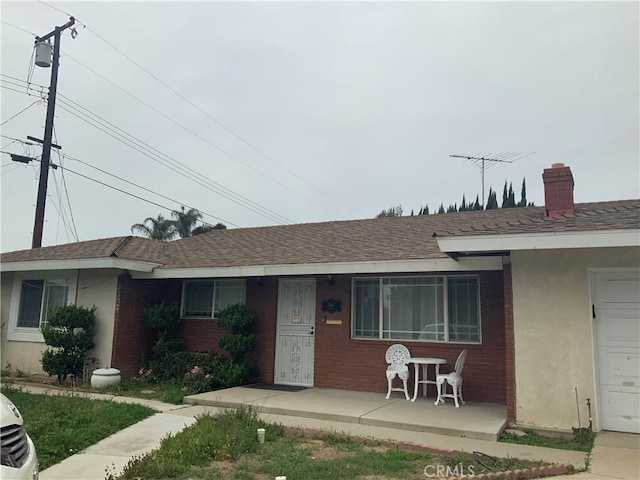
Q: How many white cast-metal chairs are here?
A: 2